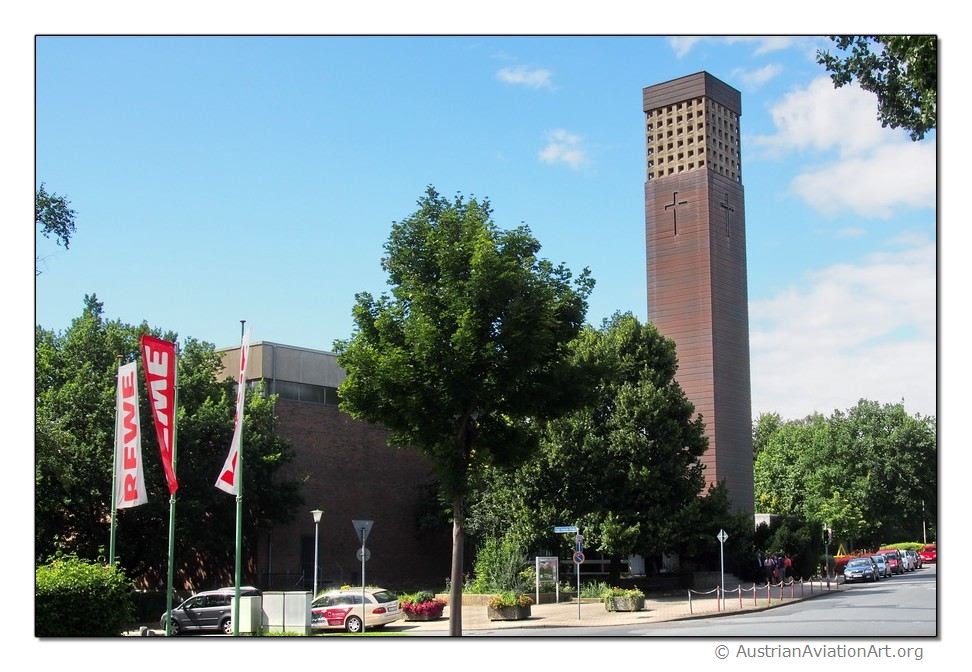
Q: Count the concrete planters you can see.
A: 3